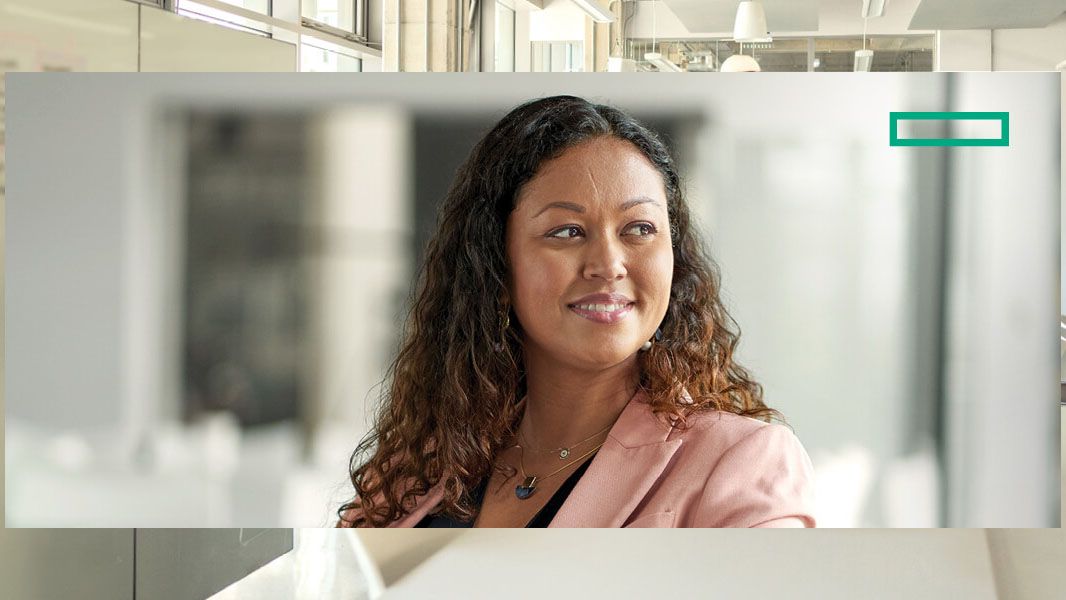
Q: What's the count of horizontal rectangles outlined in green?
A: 1